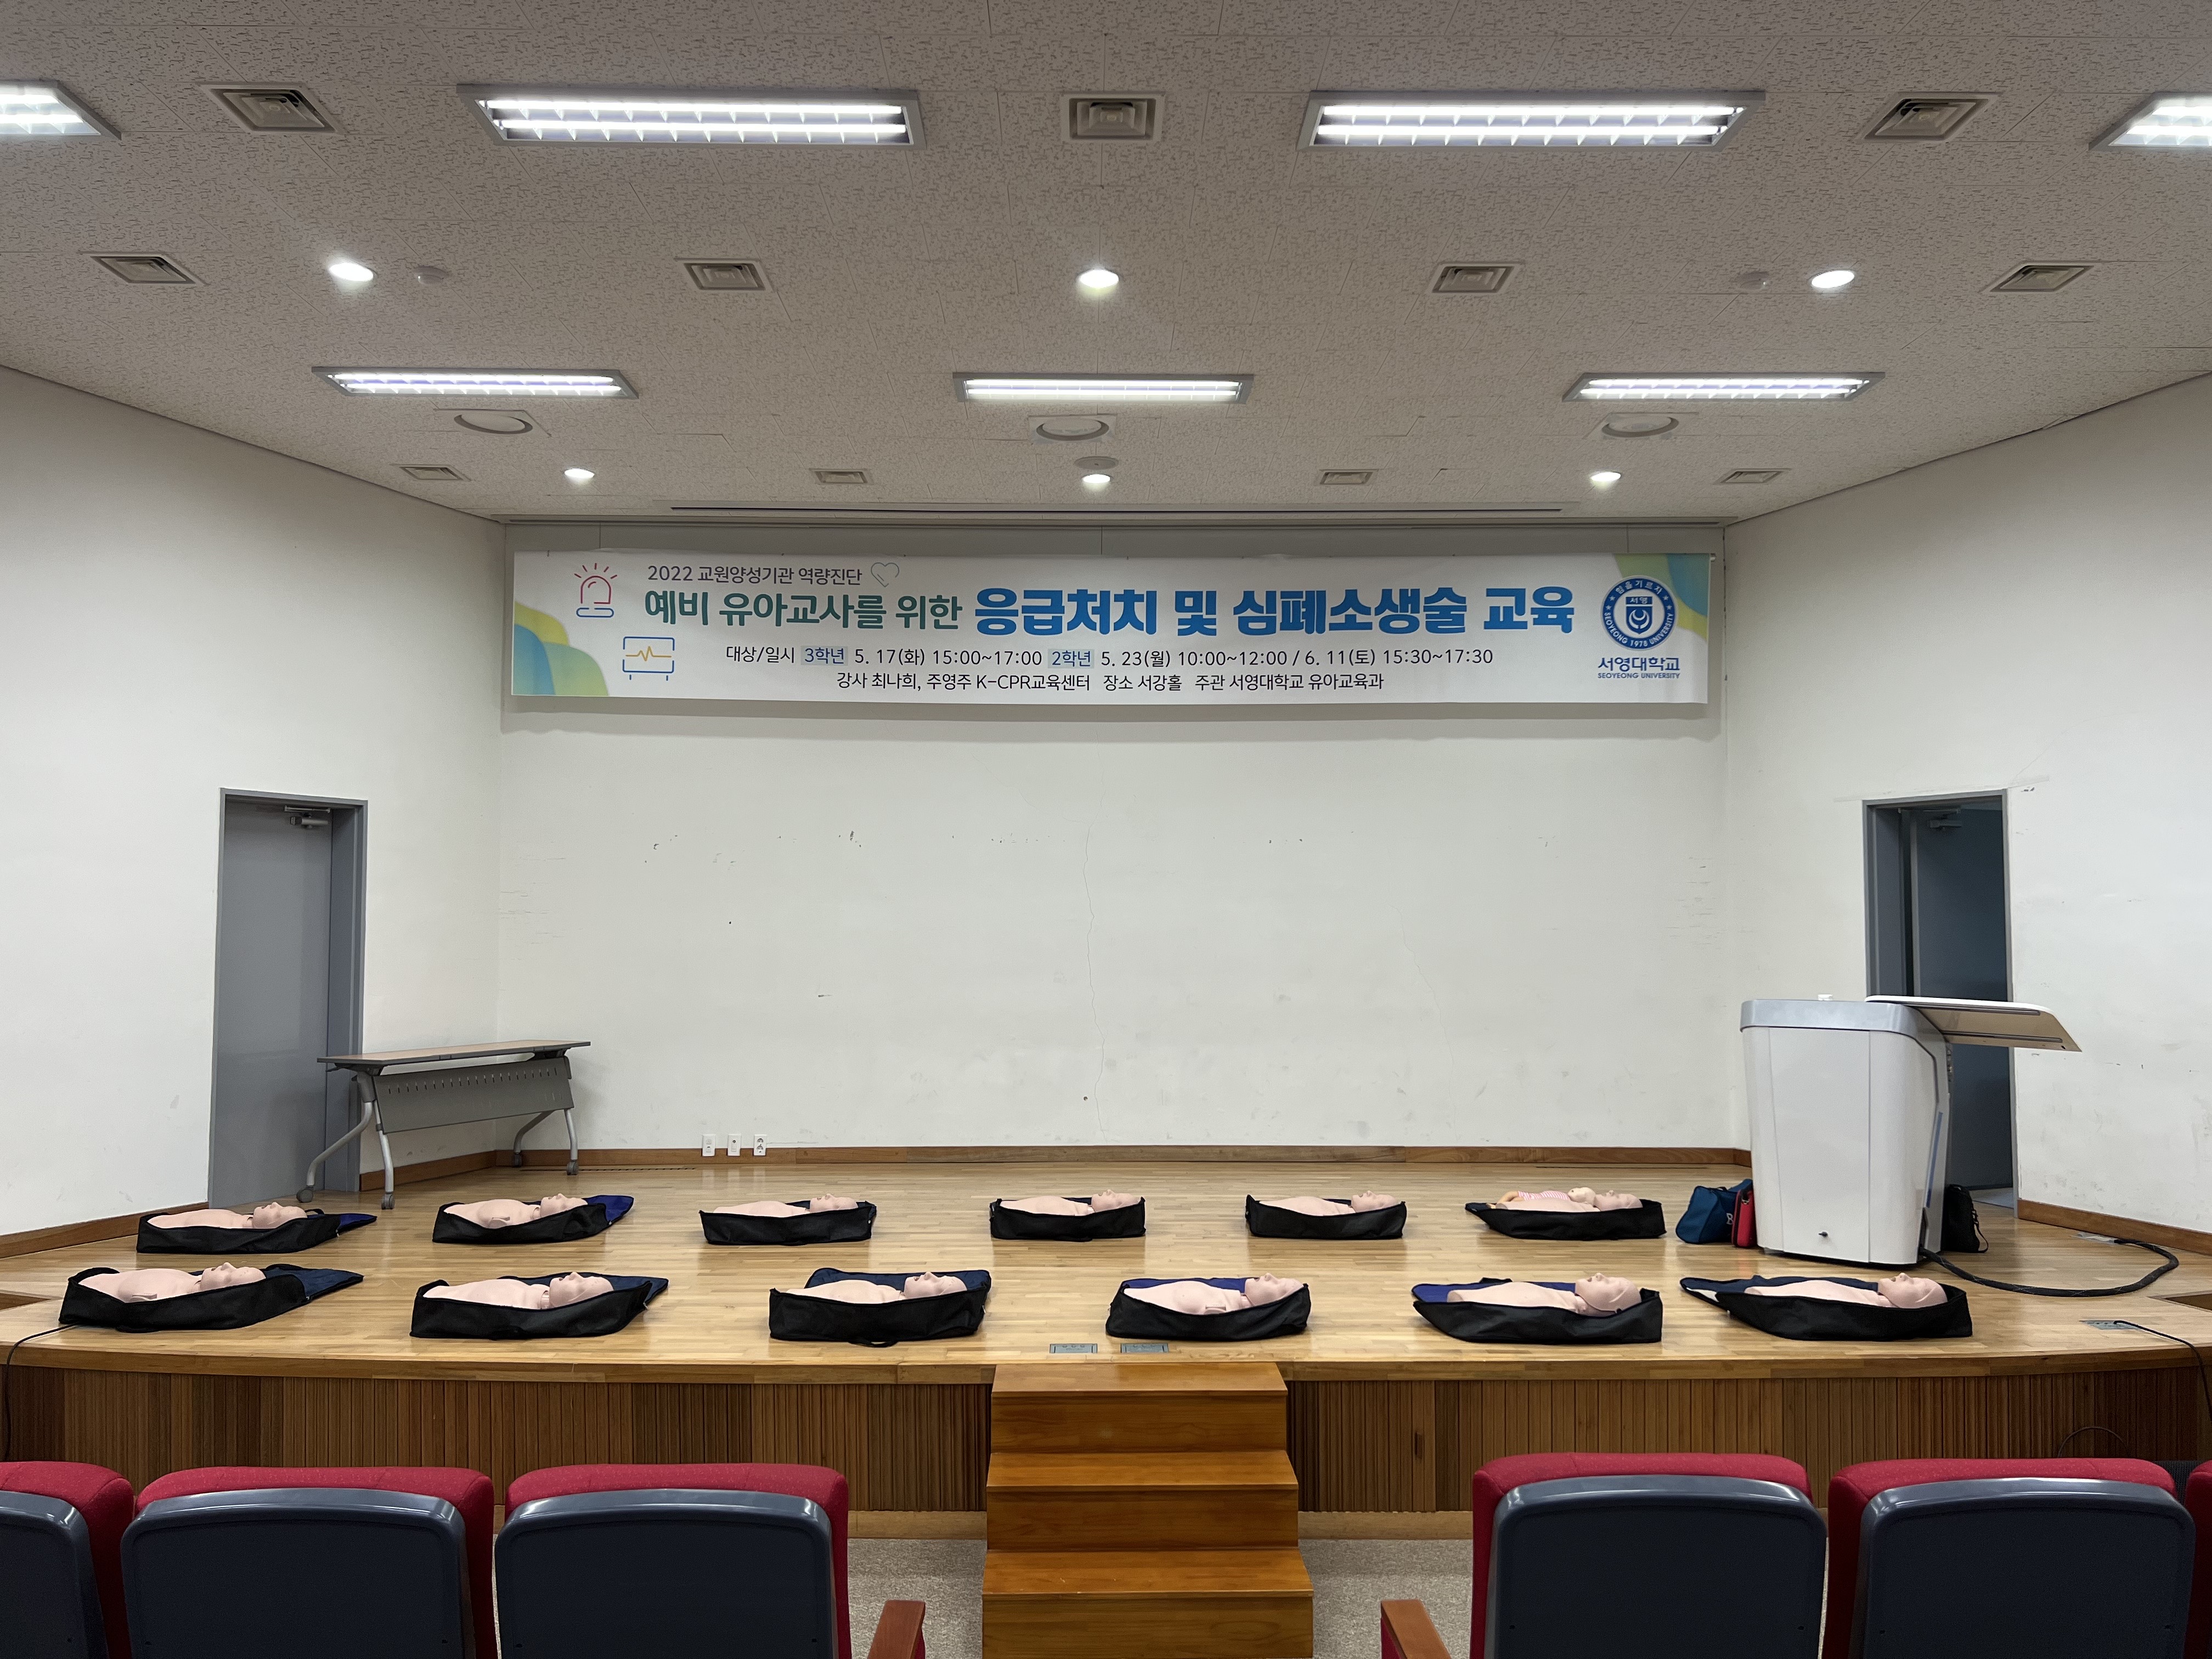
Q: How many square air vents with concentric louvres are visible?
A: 11